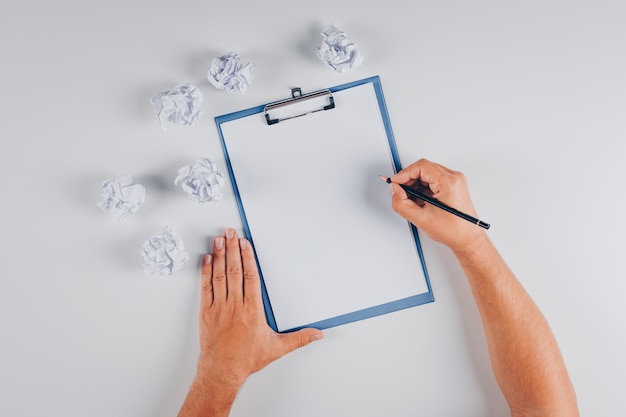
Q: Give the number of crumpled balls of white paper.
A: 6